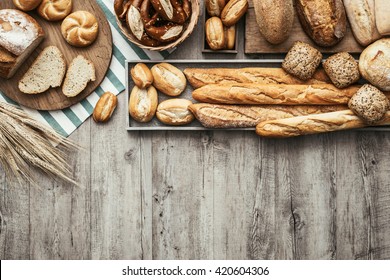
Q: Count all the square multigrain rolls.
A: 3